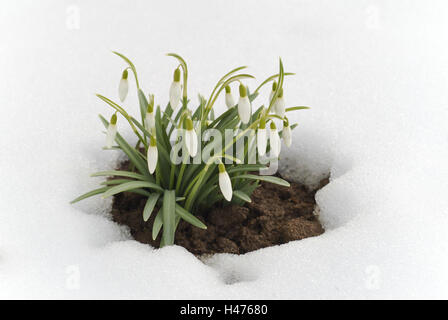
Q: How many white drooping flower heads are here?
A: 14